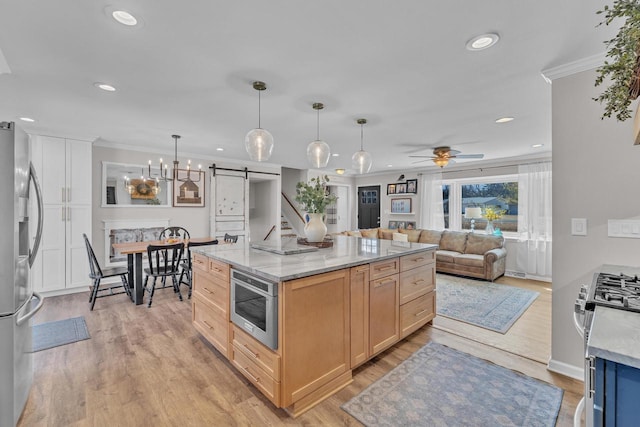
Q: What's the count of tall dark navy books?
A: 0